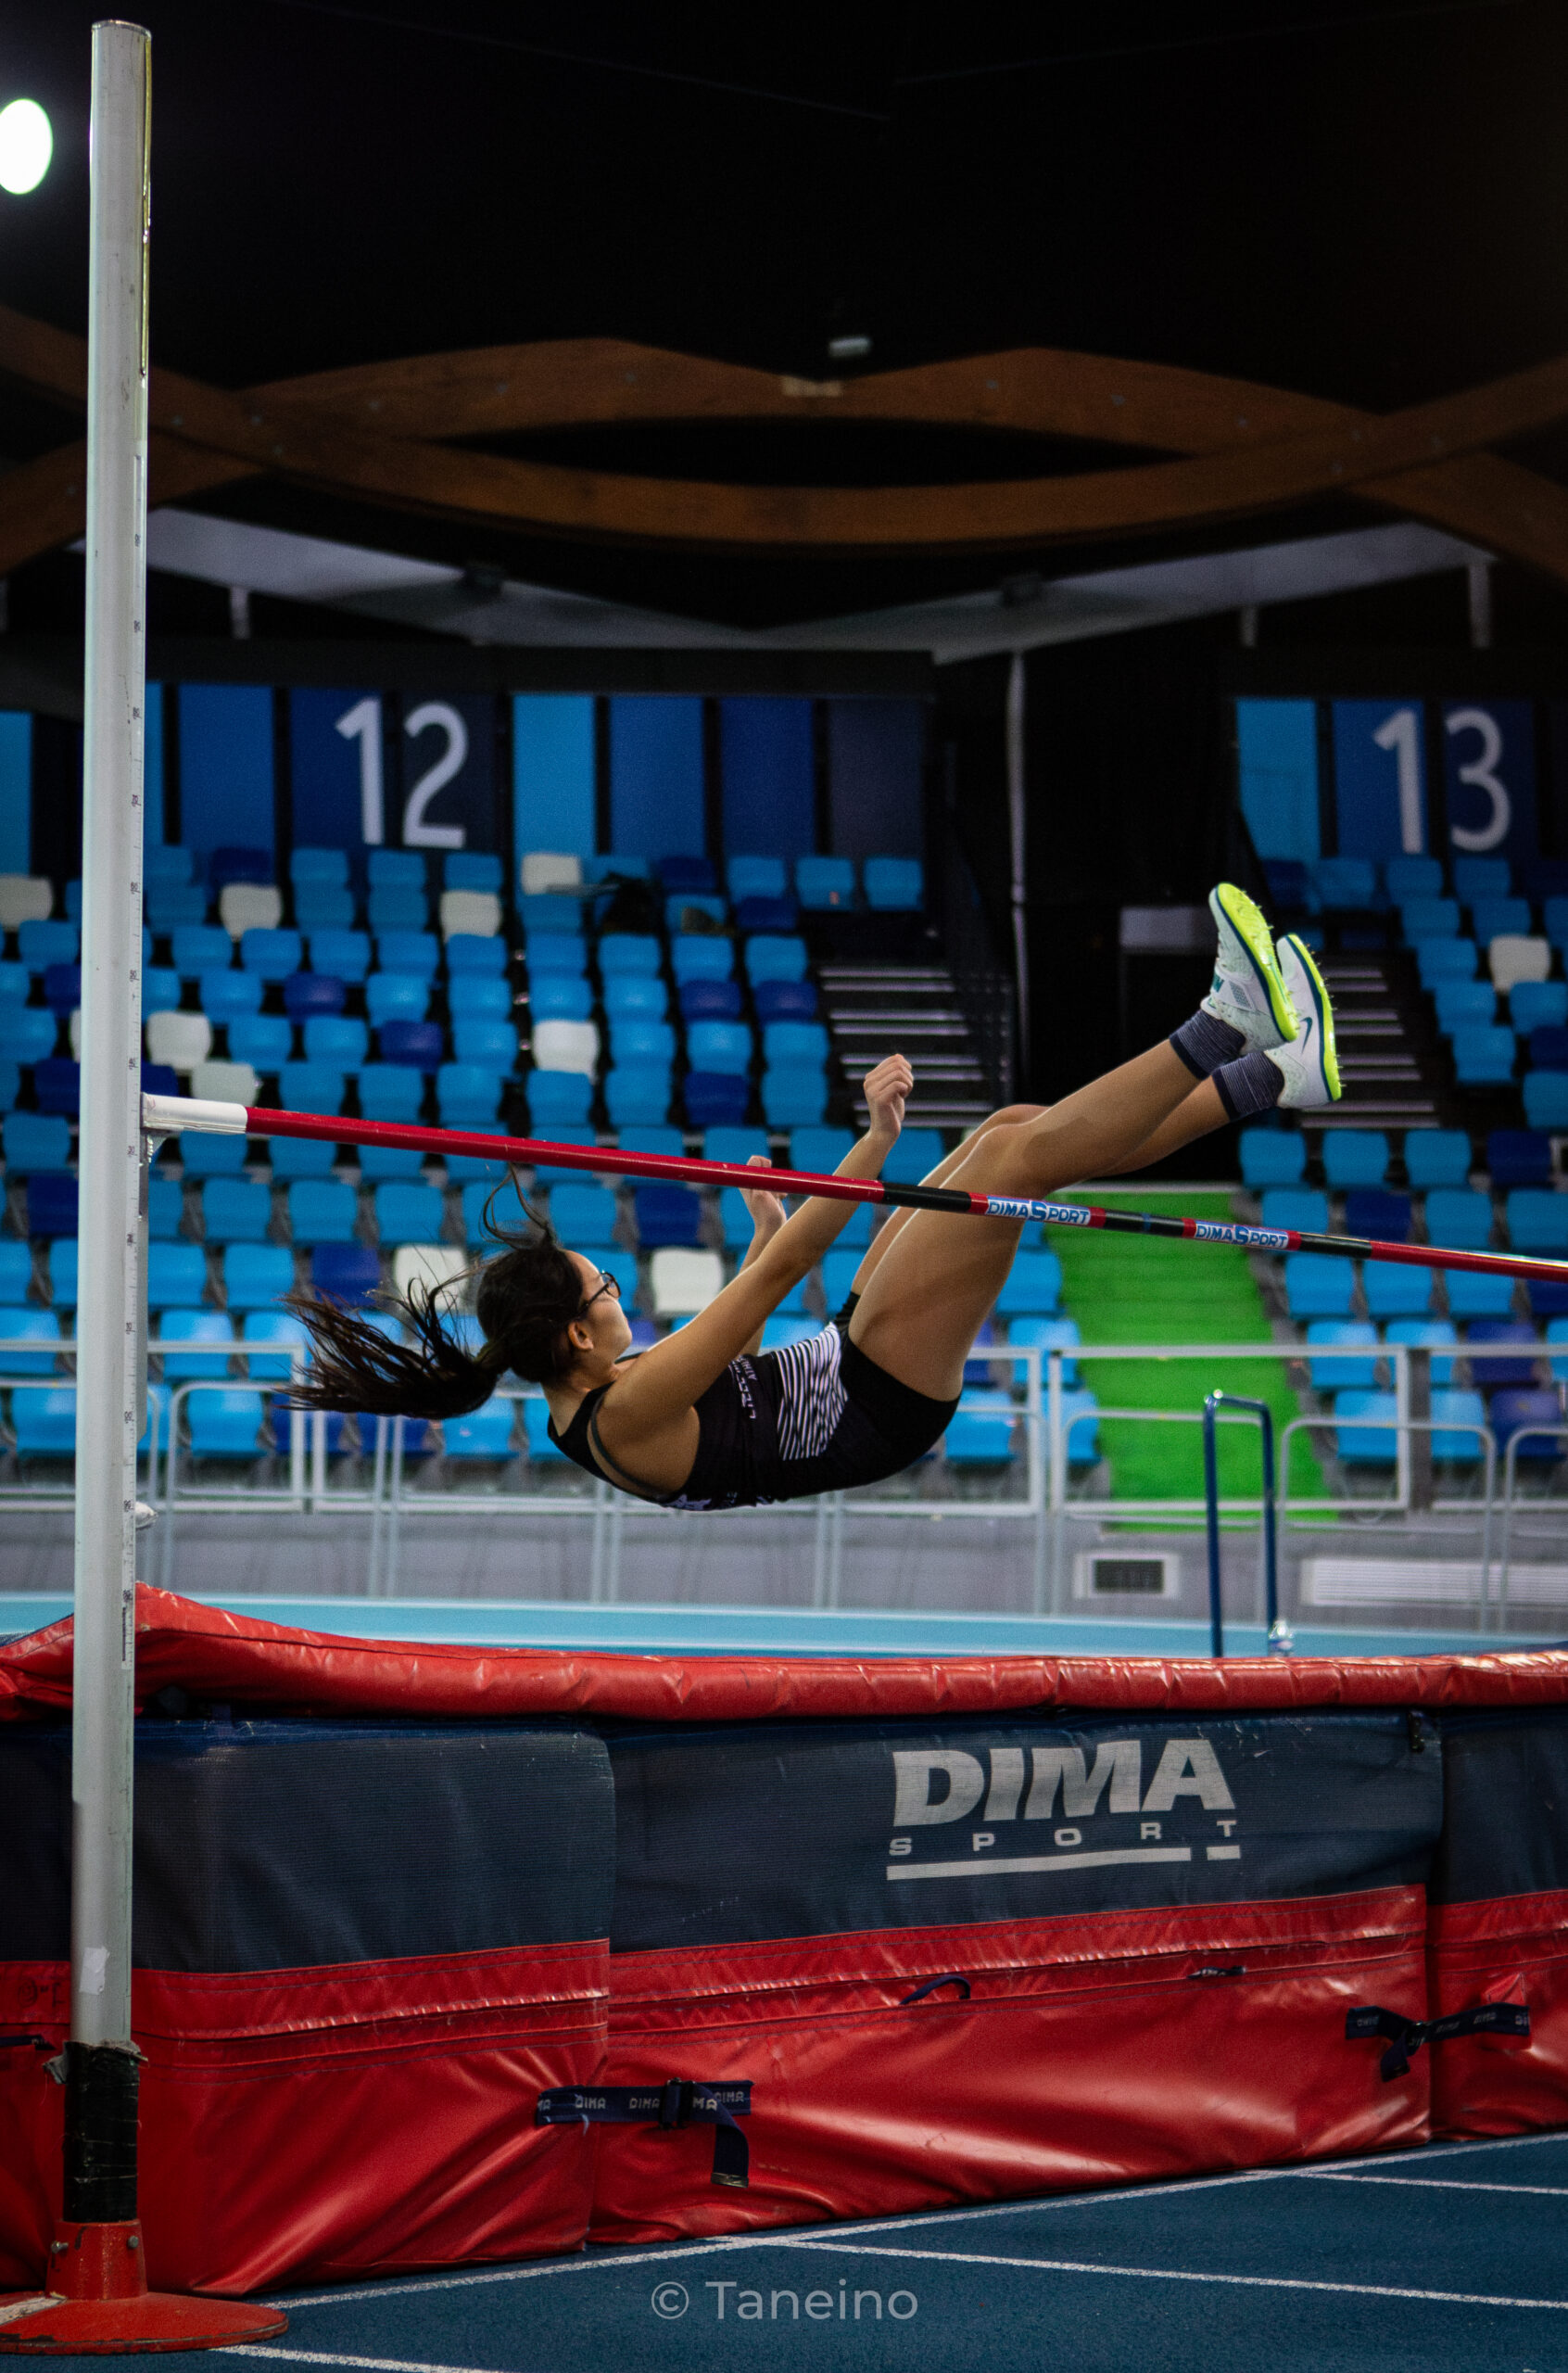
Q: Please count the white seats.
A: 11